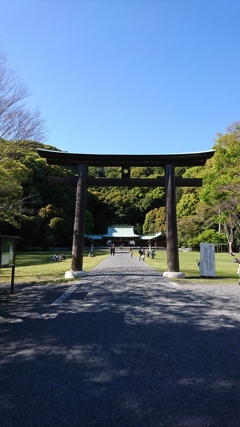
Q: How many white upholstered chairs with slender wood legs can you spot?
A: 0